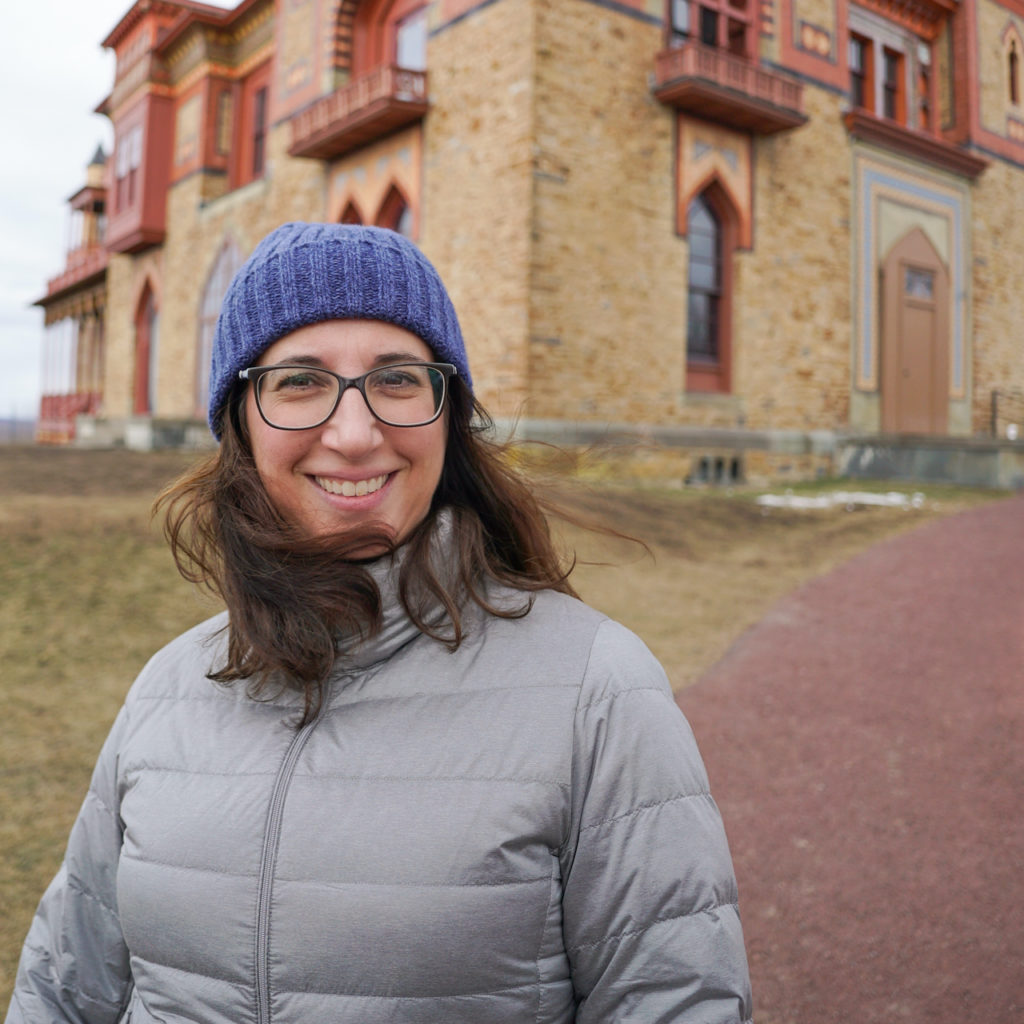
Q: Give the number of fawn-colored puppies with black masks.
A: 0